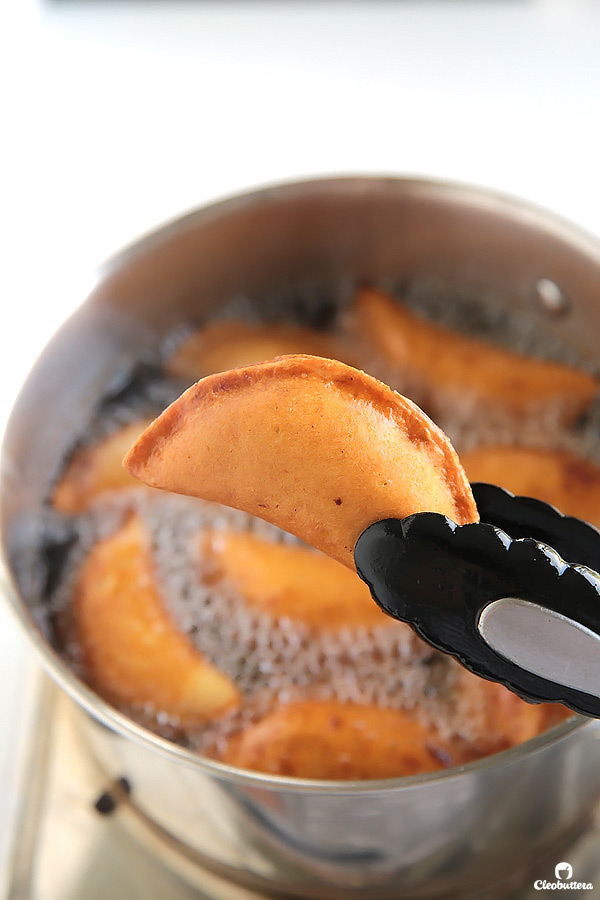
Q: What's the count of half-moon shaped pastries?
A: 9